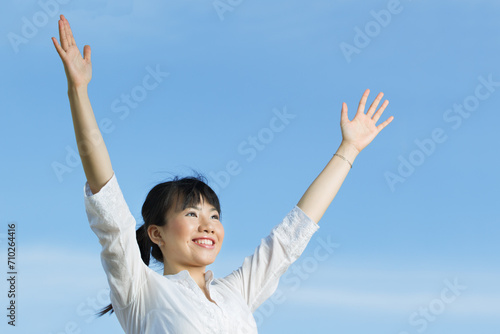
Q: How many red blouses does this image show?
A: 0